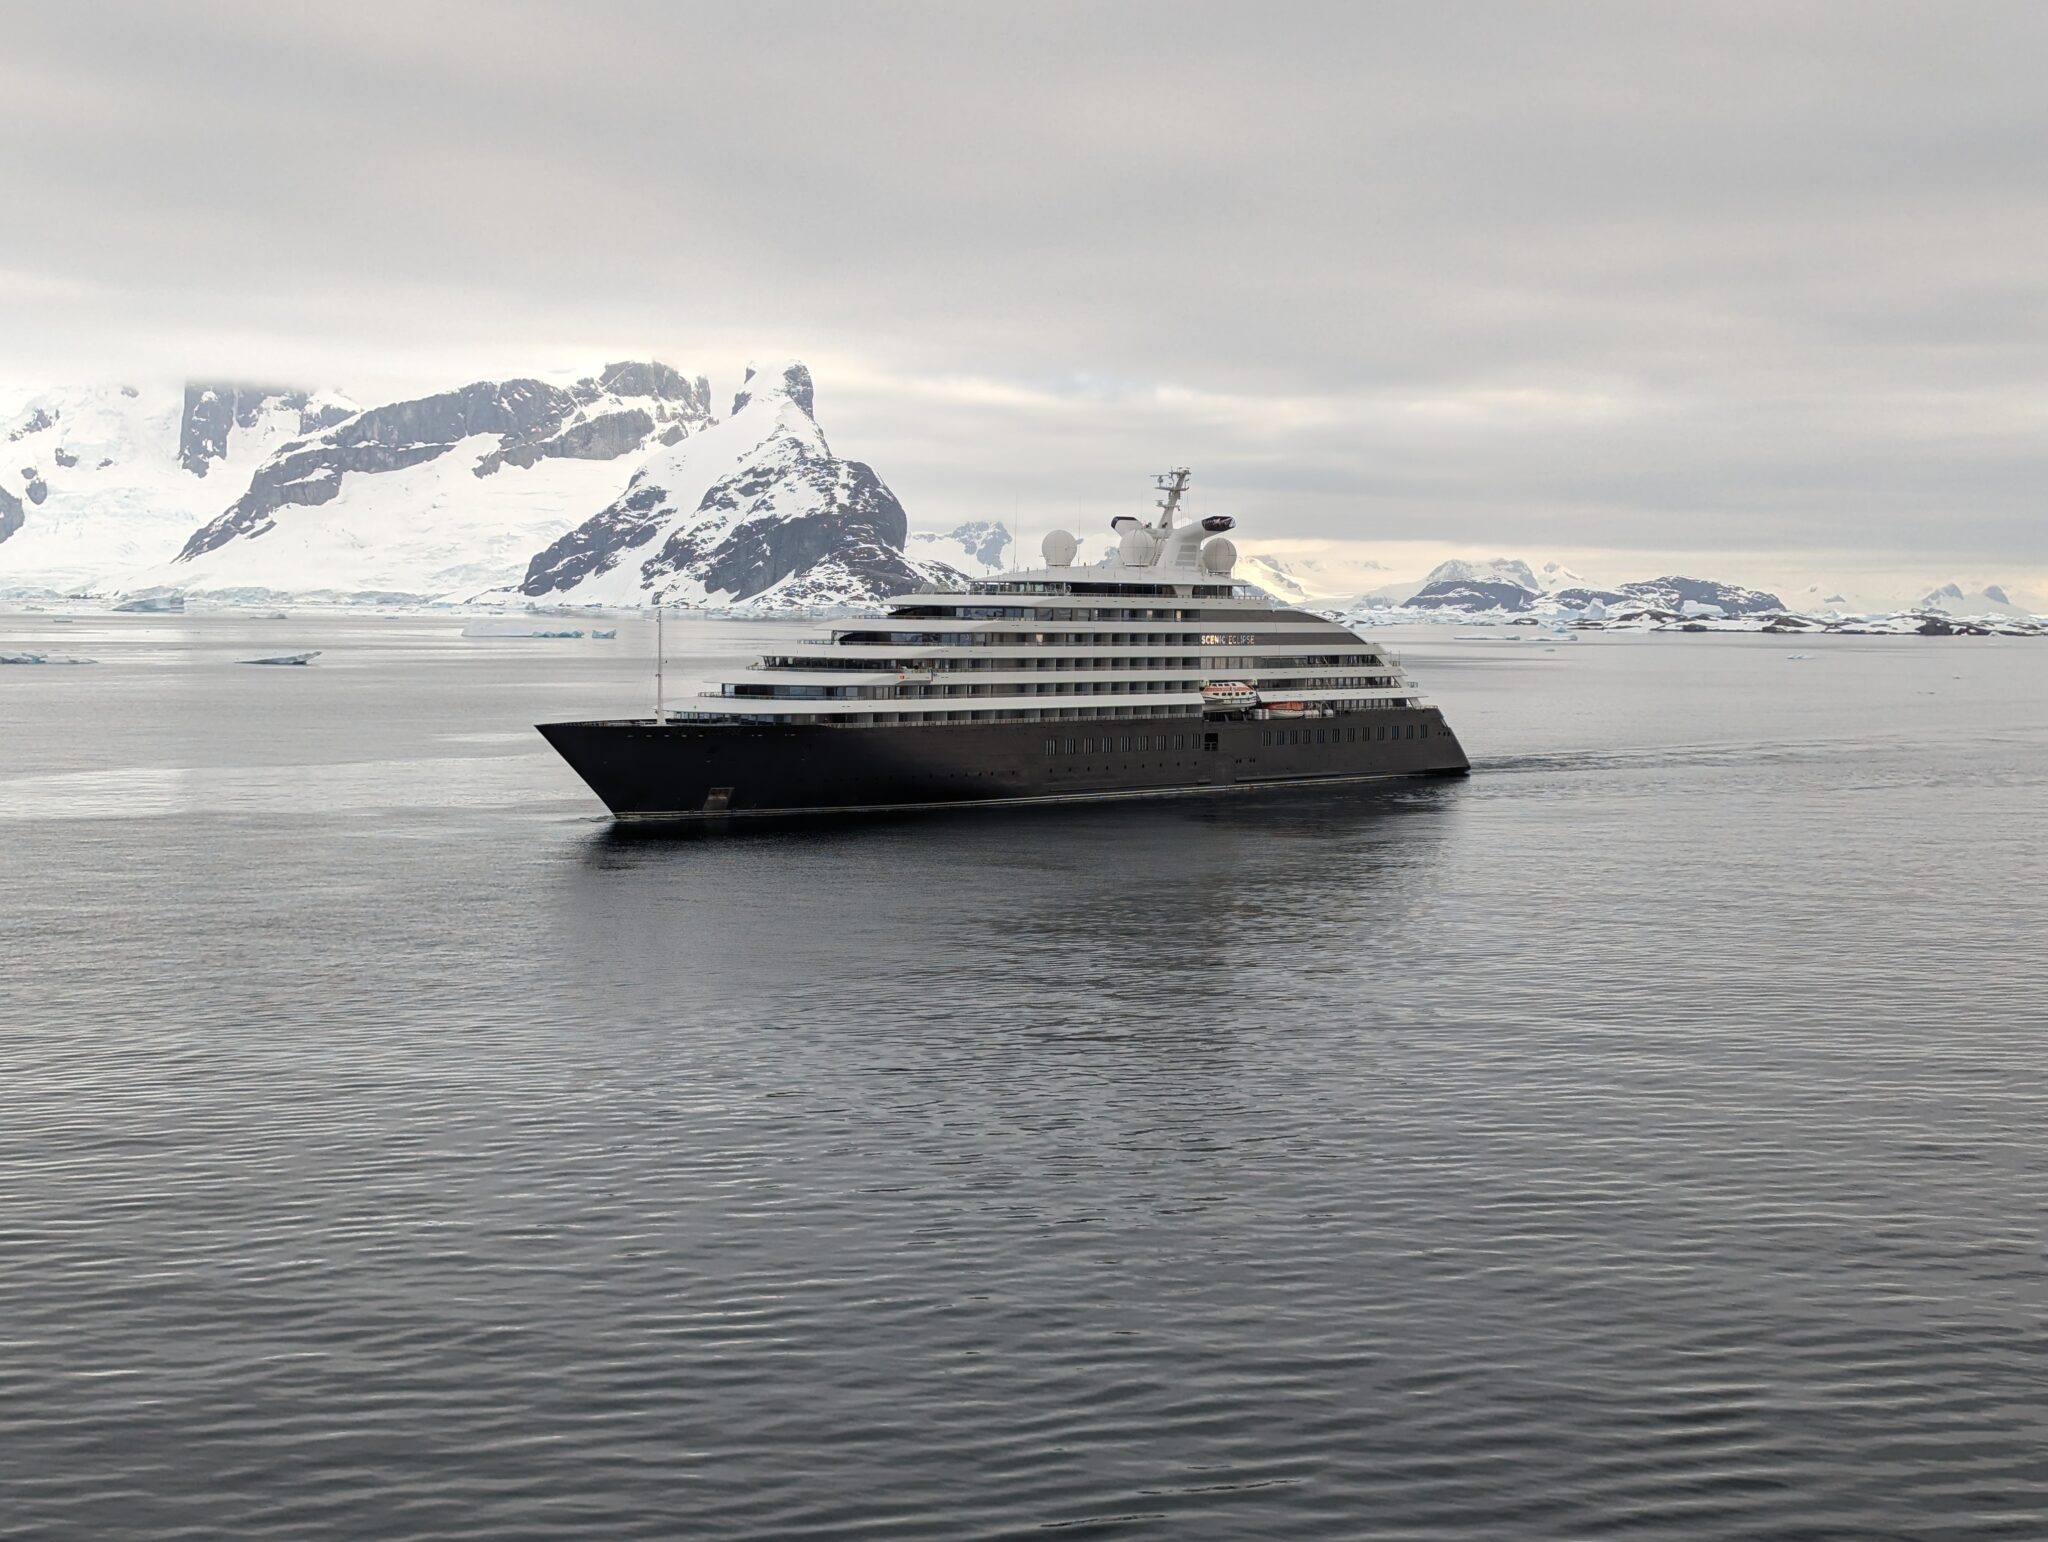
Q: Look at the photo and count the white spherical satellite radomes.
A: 3